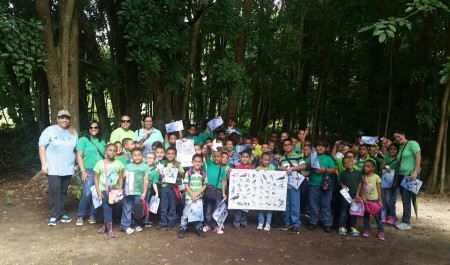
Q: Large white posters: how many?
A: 1